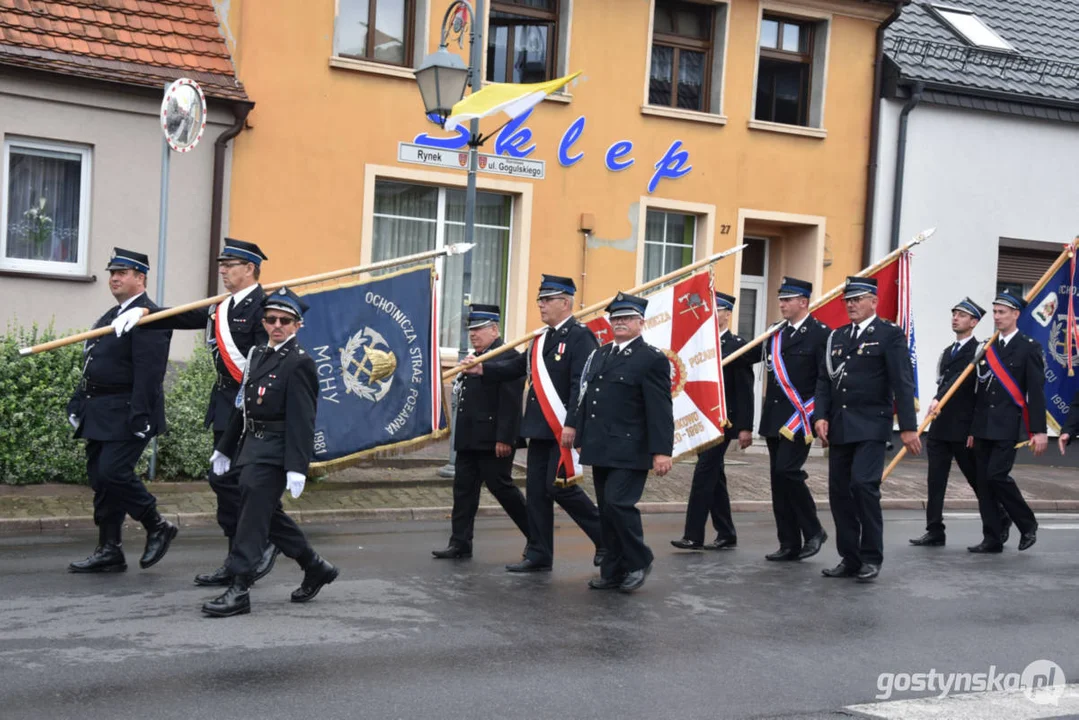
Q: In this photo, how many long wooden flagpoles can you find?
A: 4